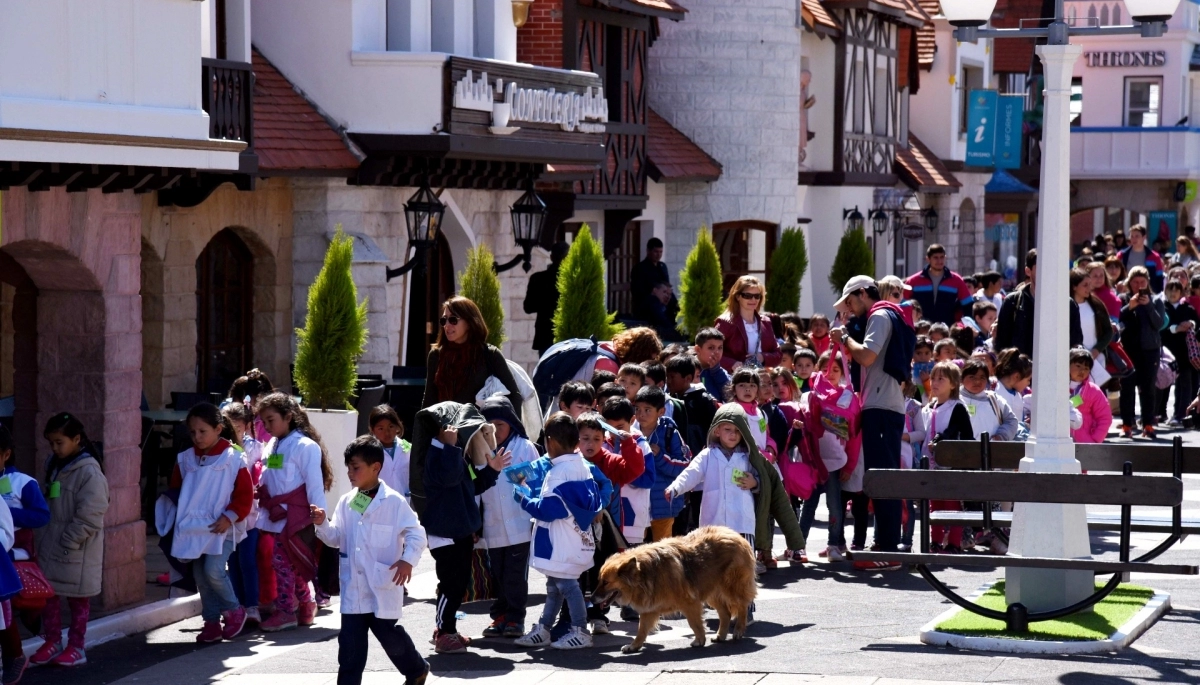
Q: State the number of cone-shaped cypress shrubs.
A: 6